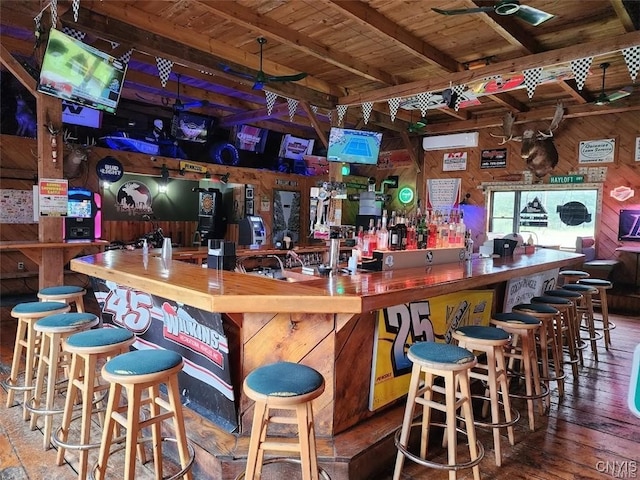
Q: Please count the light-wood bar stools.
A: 15